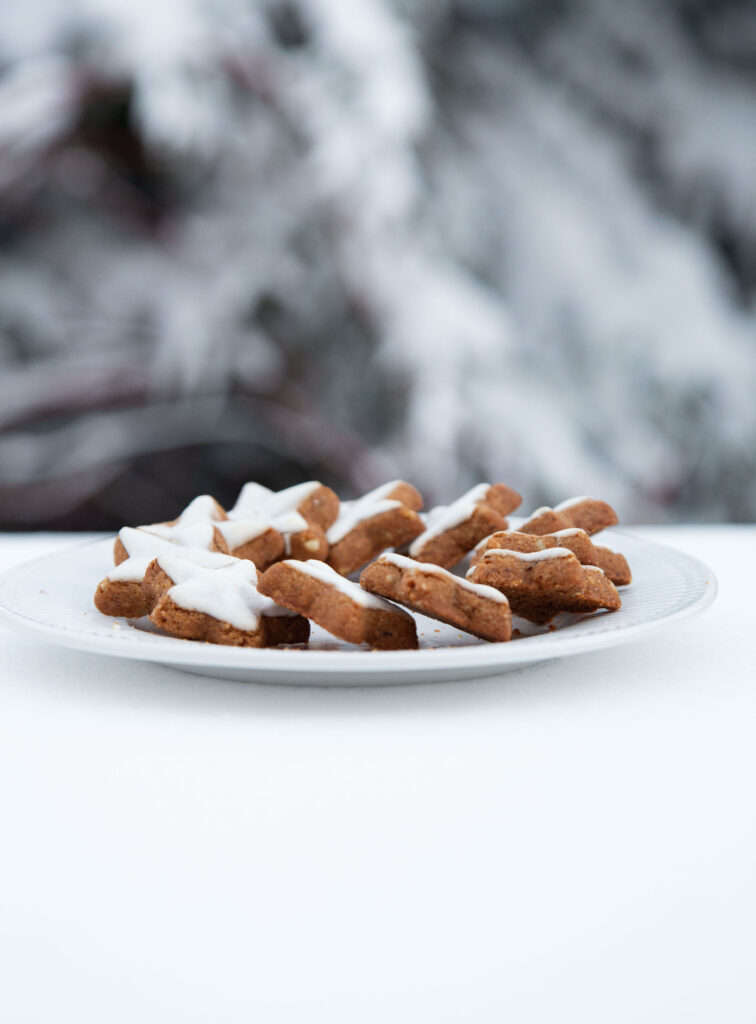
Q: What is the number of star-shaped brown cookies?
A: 11